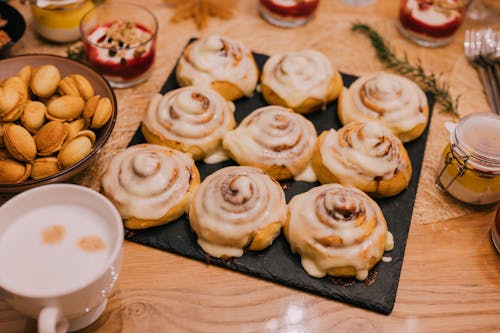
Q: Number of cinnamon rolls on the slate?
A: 9